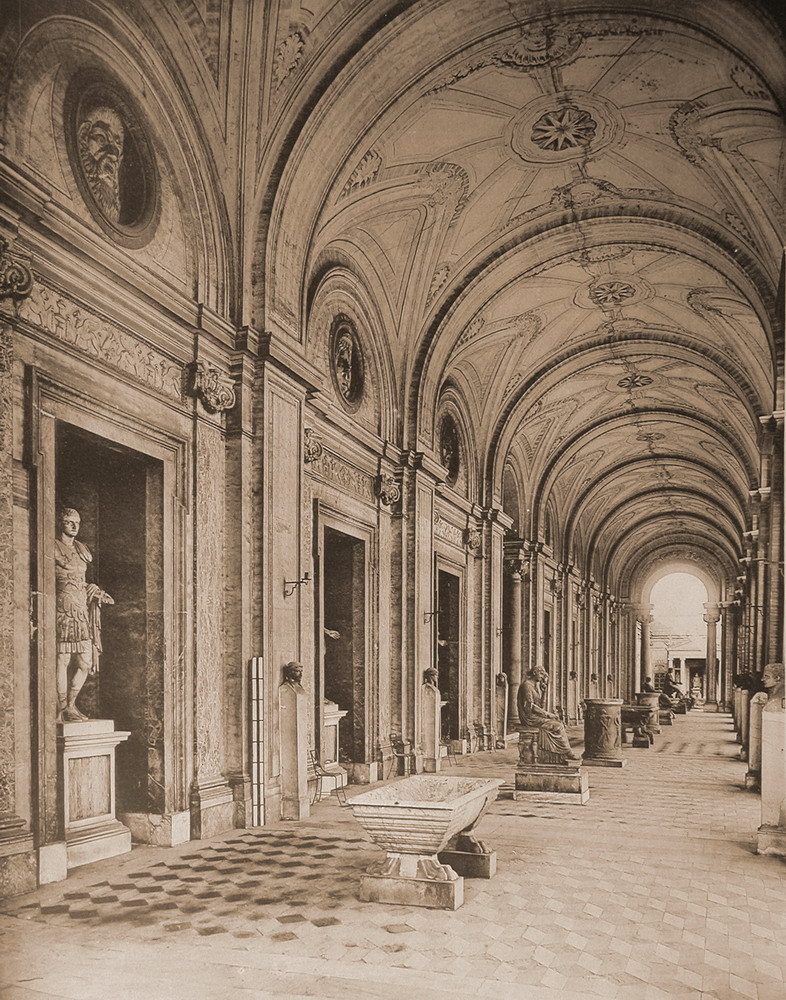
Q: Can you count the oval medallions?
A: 3